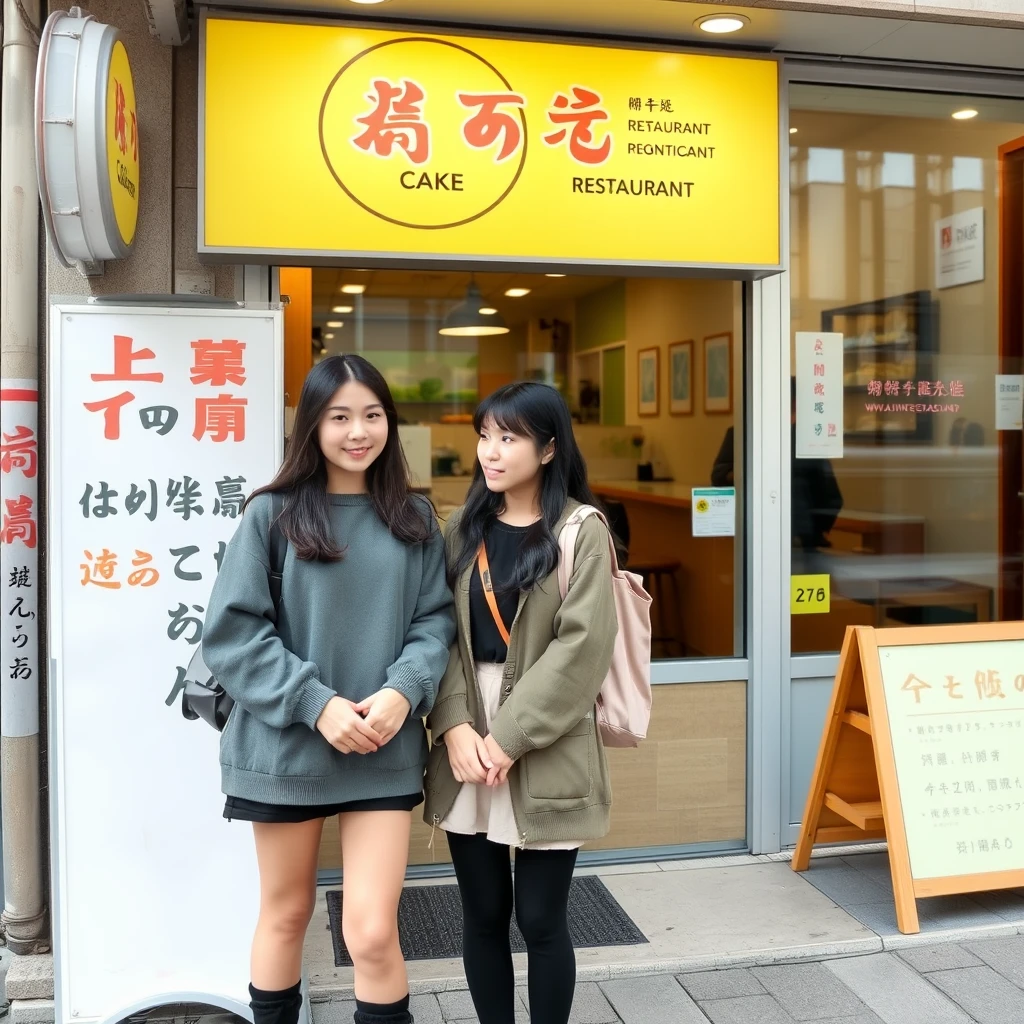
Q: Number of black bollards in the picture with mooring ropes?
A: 0